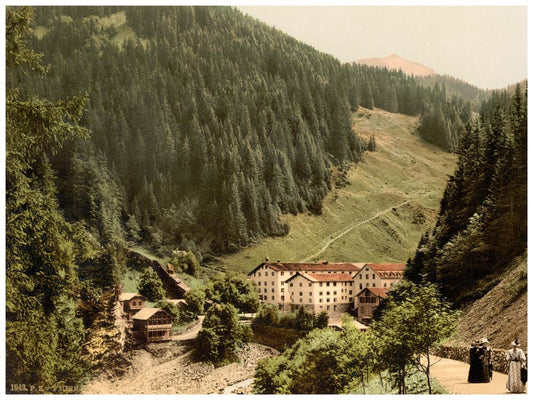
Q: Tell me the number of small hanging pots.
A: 0